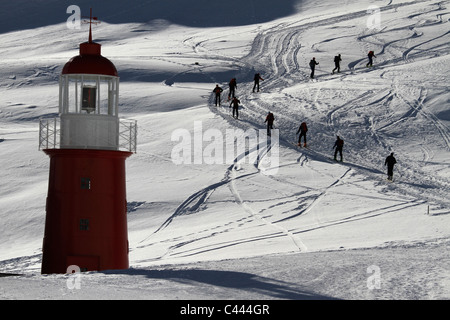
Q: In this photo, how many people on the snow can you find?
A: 11